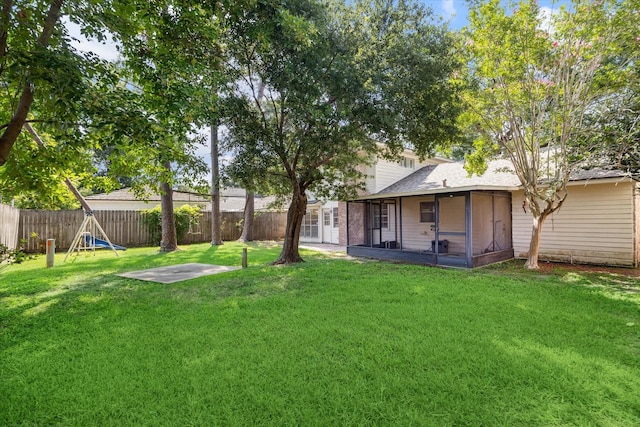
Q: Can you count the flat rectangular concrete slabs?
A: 1